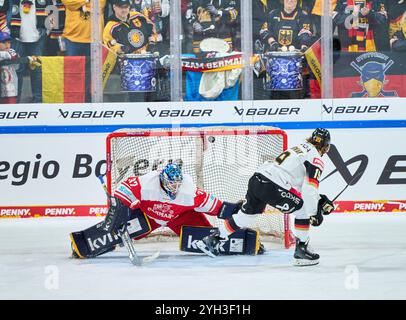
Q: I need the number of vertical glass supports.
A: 4